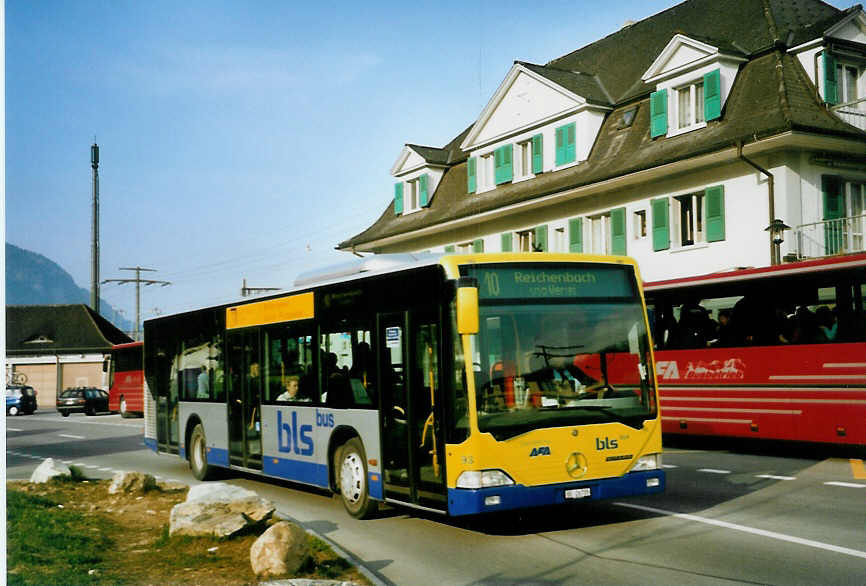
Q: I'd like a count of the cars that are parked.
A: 2